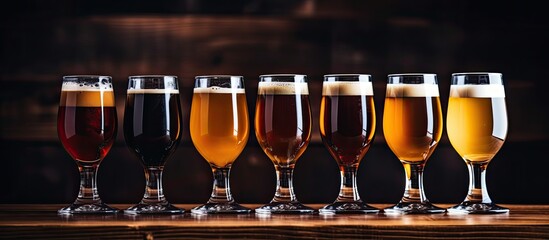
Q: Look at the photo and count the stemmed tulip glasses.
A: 7